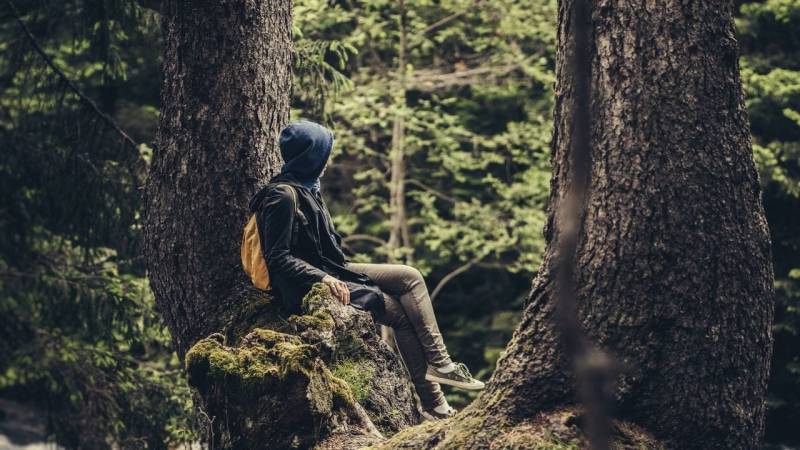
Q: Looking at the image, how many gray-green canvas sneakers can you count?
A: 2